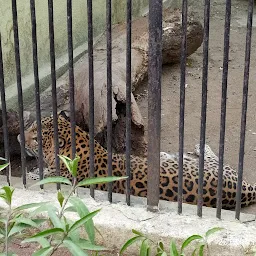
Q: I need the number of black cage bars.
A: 13